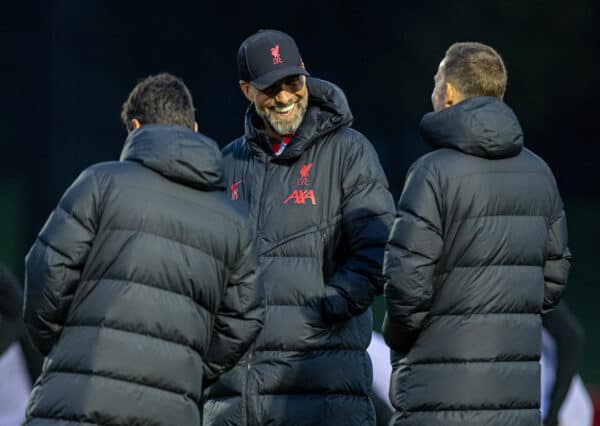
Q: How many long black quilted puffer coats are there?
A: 3